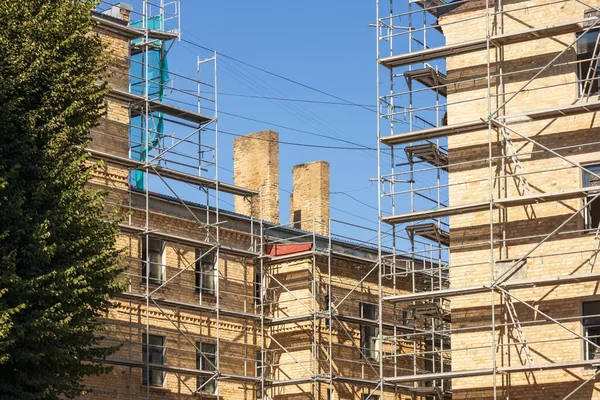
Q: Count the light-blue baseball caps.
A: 0